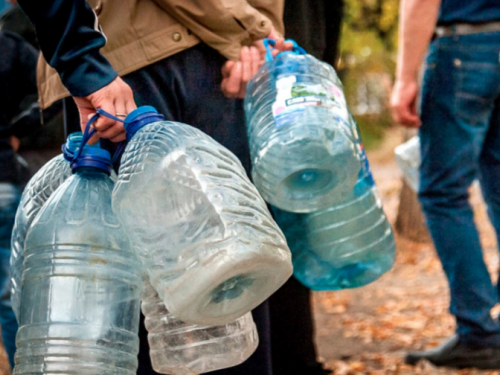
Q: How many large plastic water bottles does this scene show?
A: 6